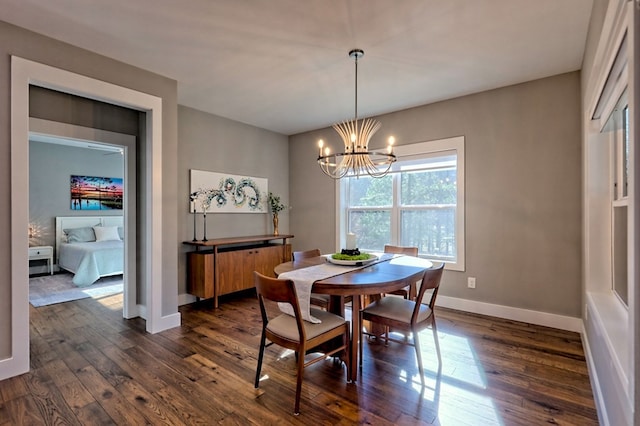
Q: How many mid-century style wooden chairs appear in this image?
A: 4